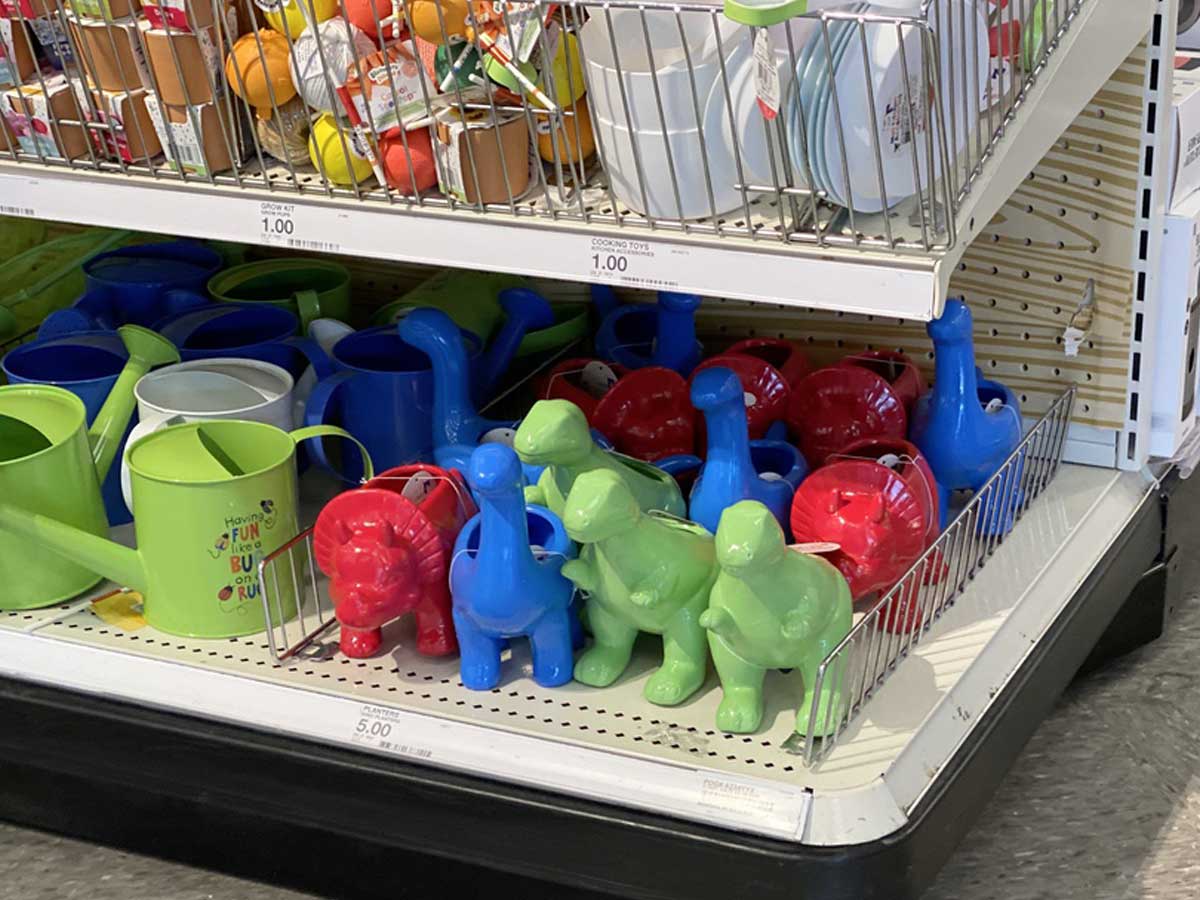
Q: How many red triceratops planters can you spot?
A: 5